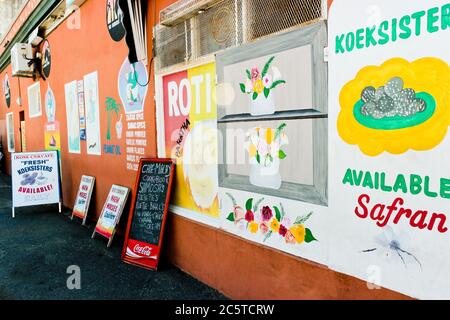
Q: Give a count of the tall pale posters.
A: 2